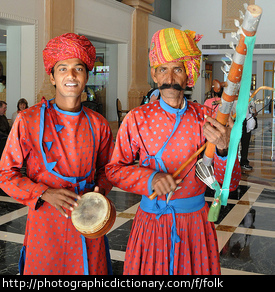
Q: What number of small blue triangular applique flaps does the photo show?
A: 3